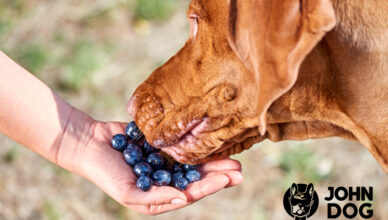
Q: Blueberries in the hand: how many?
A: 13